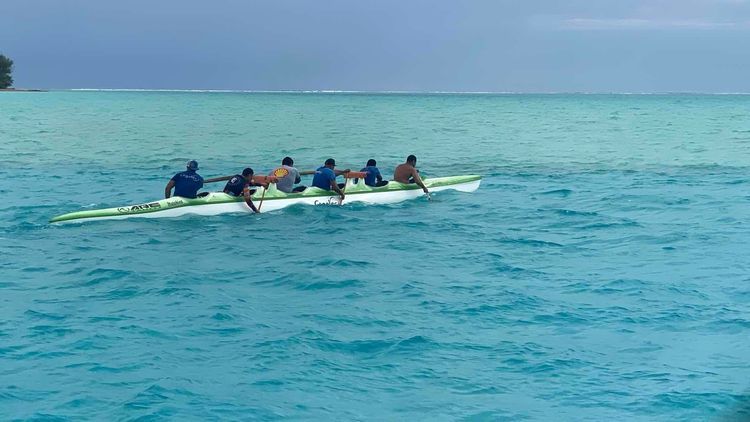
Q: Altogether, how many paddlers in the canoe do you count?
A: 6